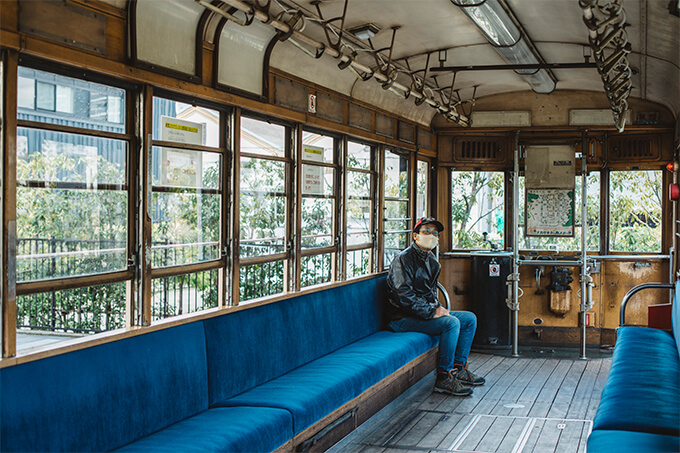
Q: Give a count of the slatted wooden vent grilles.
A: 2